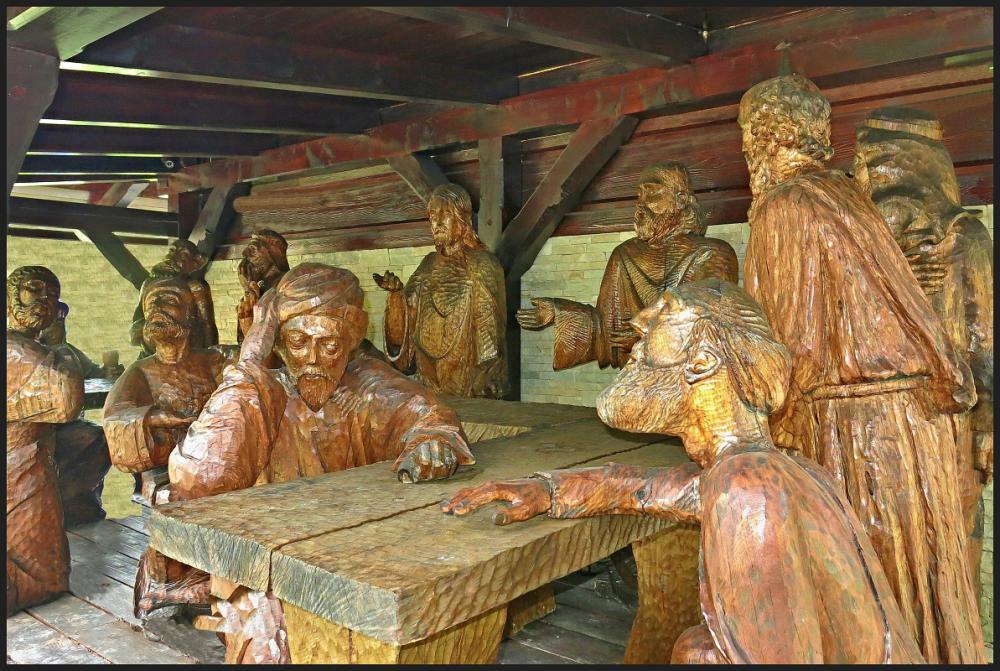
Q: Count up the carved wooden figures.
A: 11